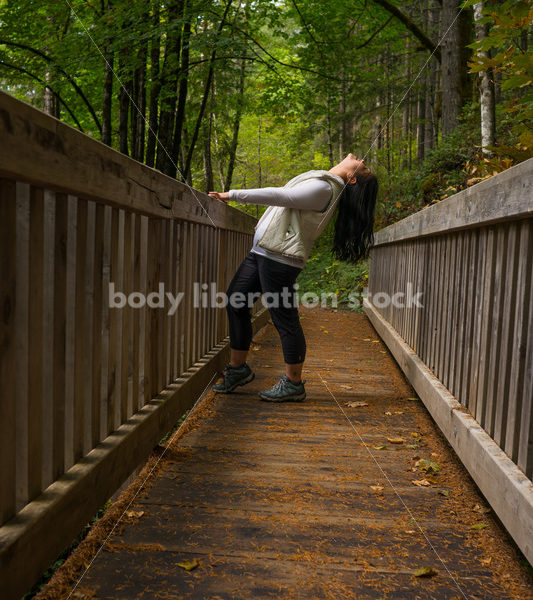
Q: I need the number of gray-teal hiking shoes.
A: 2